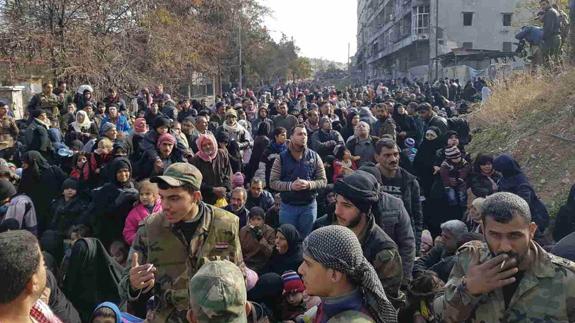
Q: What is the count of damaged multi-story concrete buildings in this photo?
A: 1